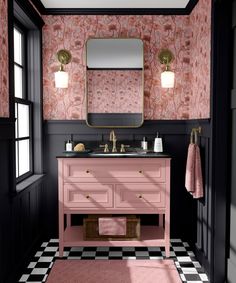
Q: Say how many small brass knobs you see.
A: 4